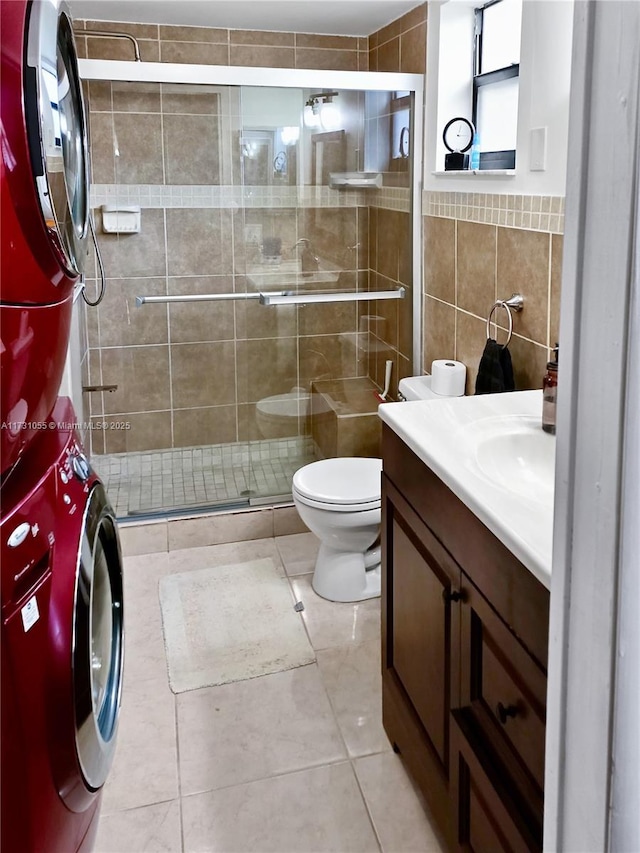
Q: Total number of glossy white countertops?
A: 1